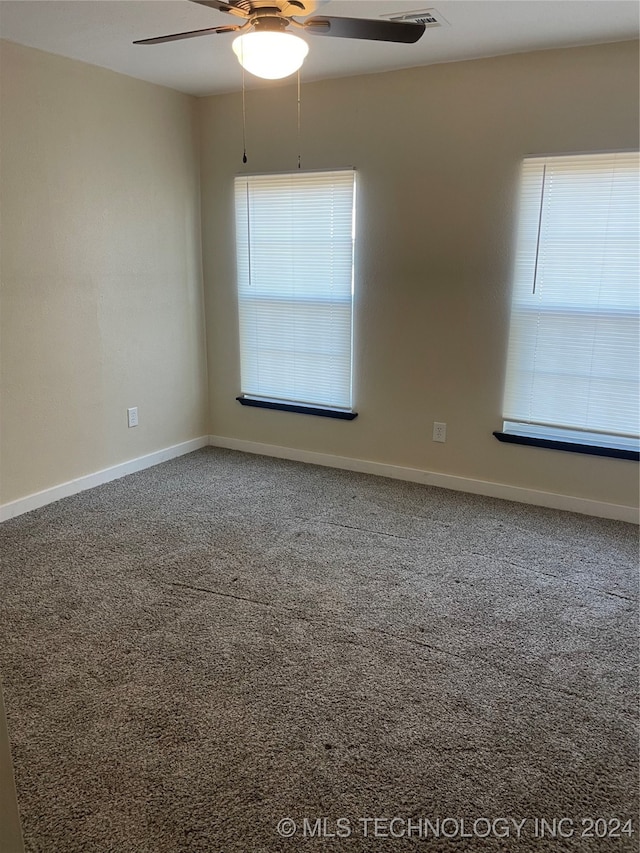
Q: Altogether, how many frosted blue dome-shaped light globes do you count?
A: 0